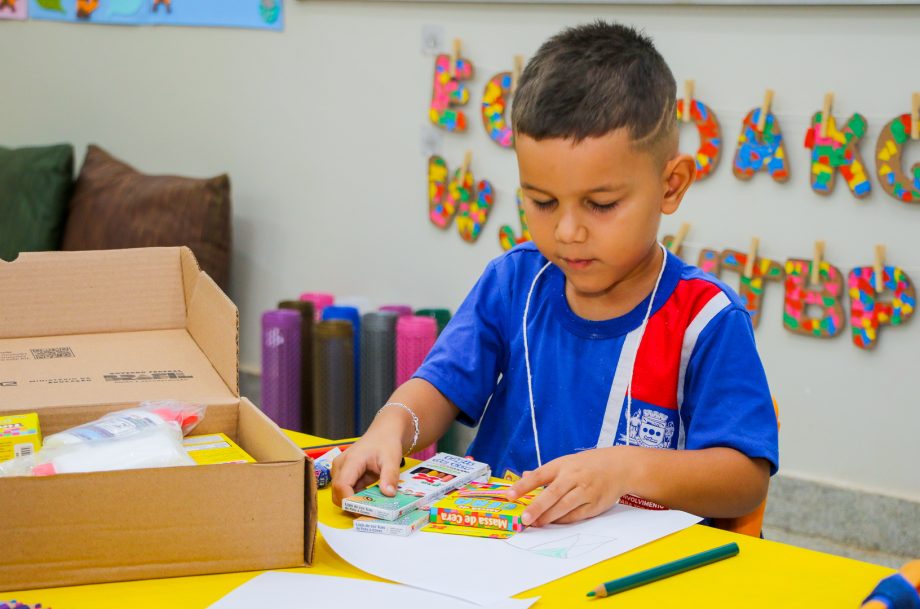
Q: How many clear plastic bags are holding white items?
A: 2